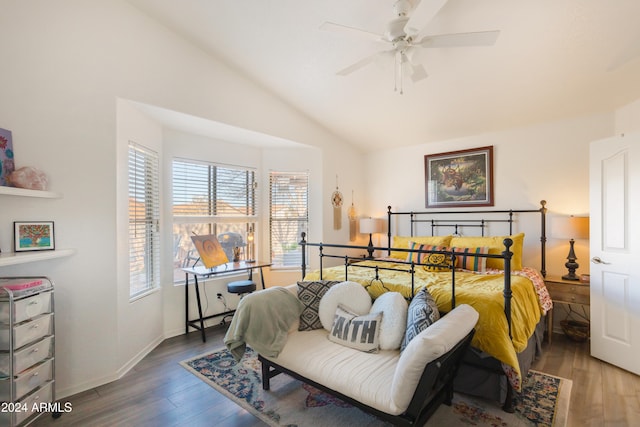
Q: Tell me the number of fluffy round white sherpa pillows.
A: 2